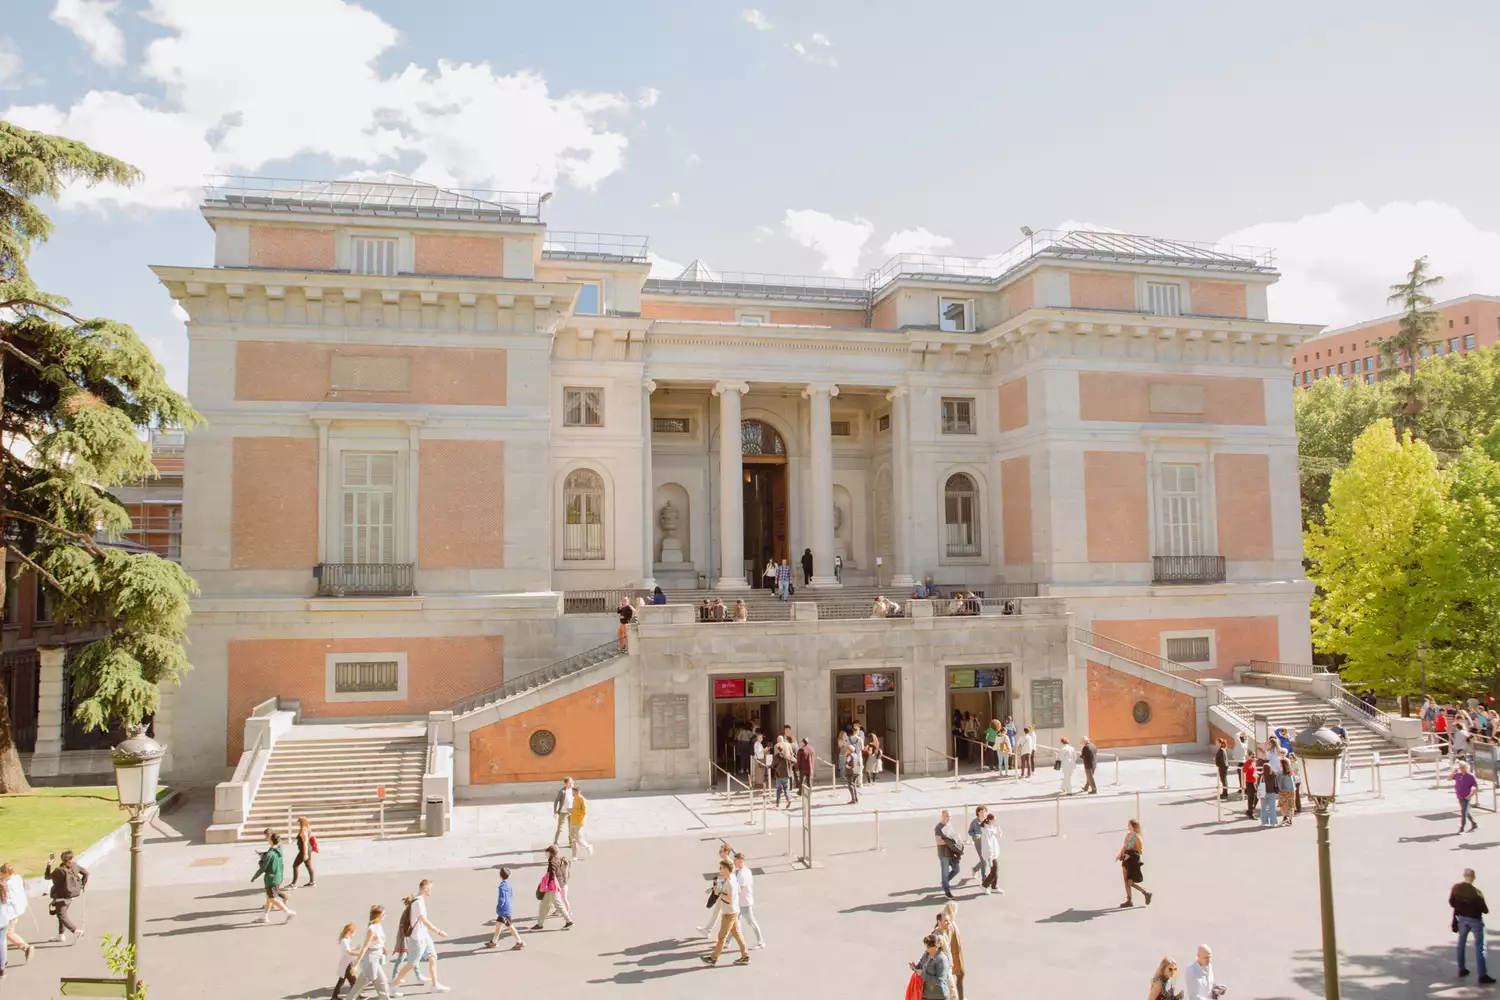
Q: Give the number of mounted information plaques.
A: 2